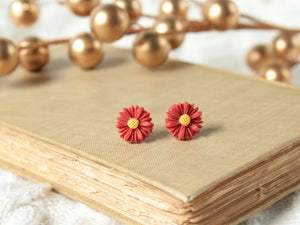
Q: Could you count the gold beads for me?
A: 14